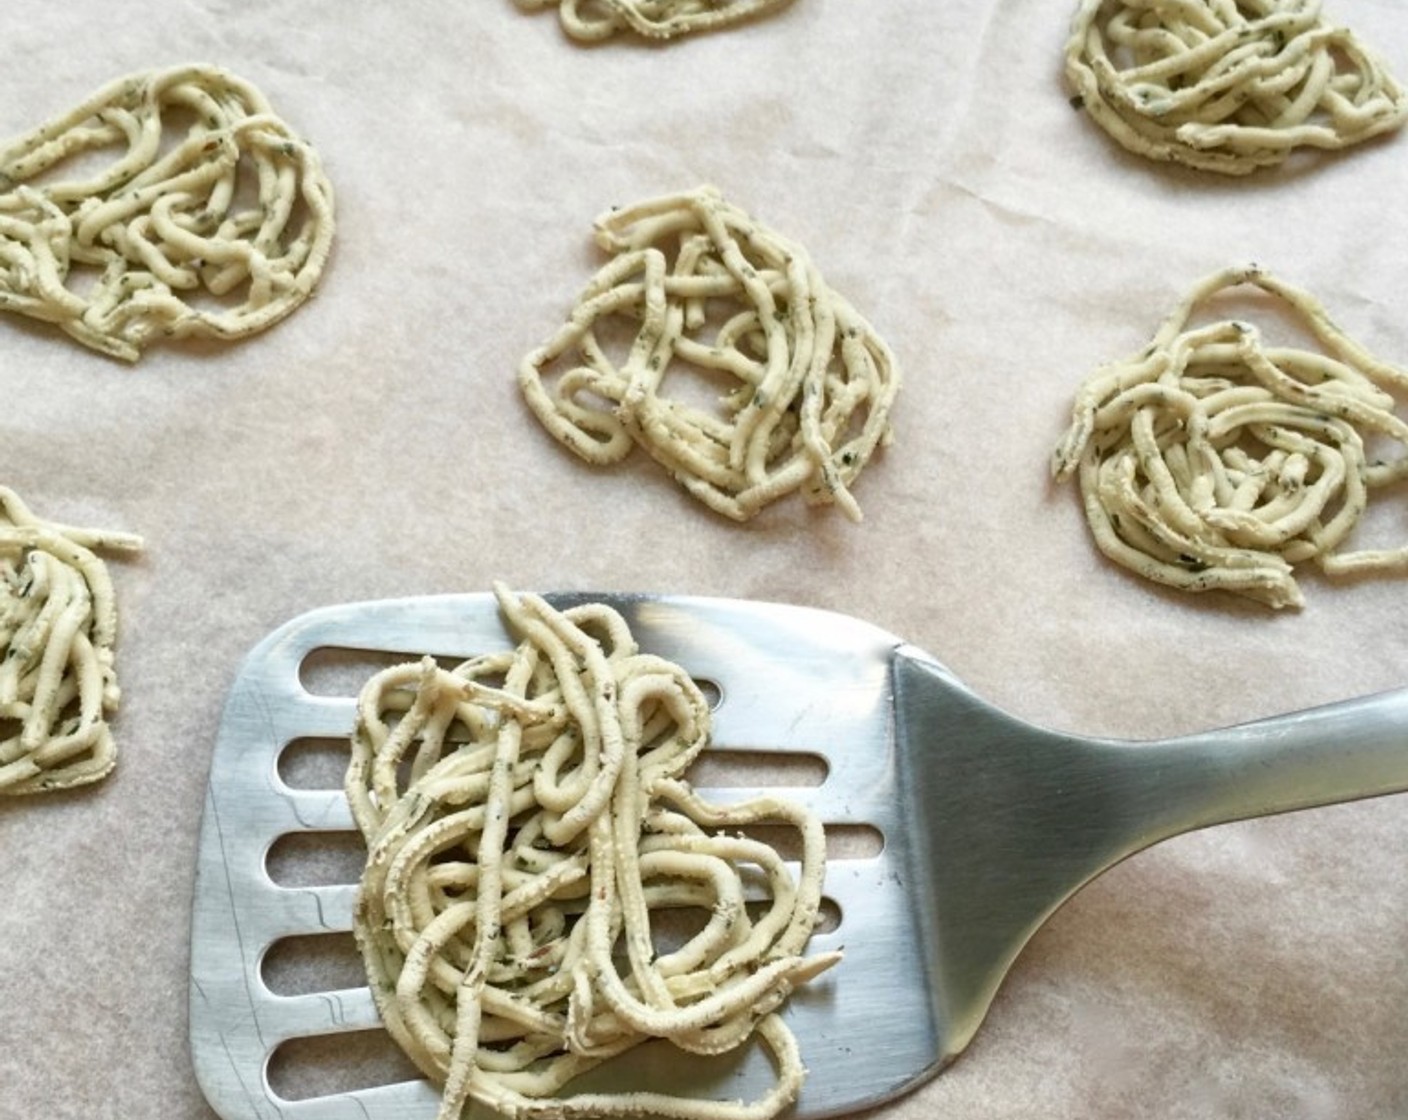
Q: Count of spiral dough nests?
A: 7